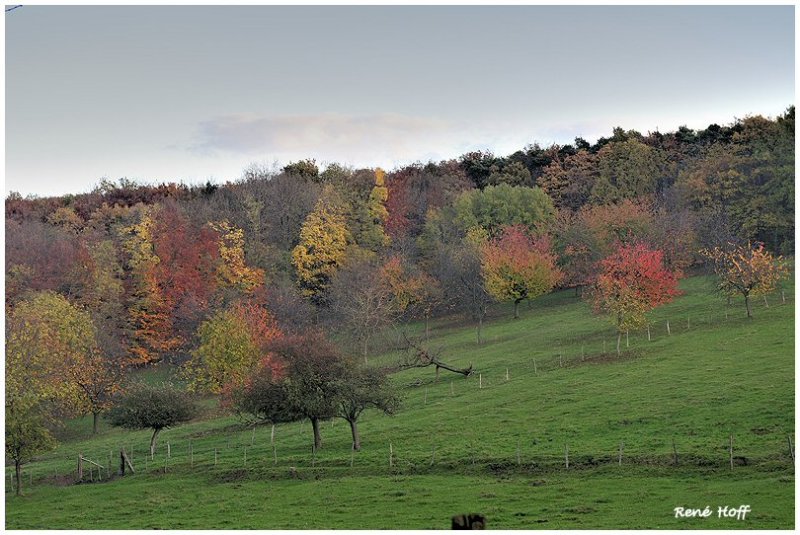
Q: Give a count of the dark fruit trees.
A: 3